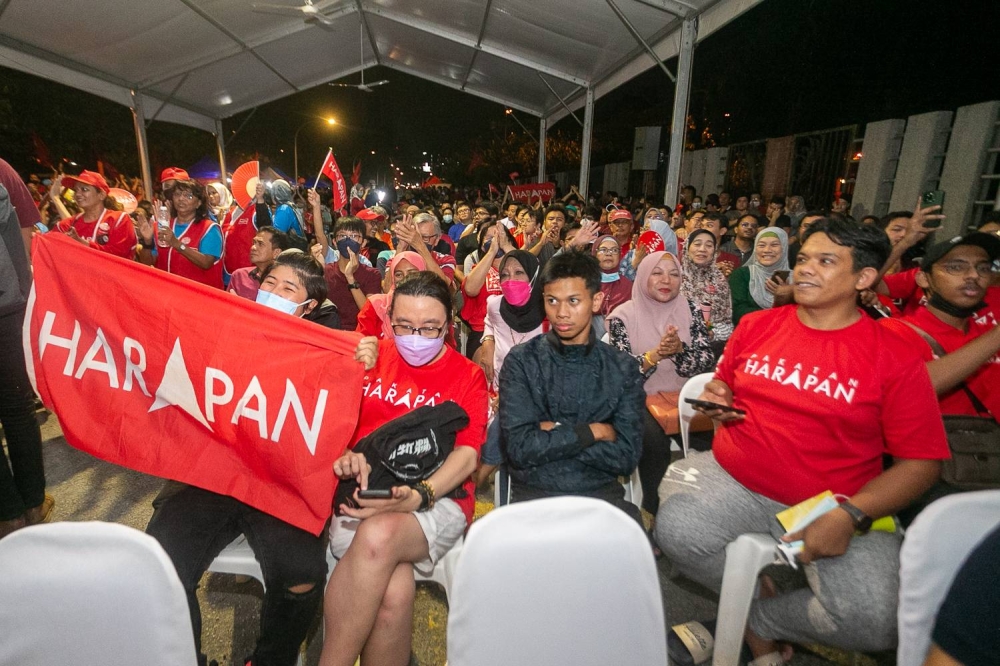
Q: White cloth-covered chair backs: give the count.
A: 3